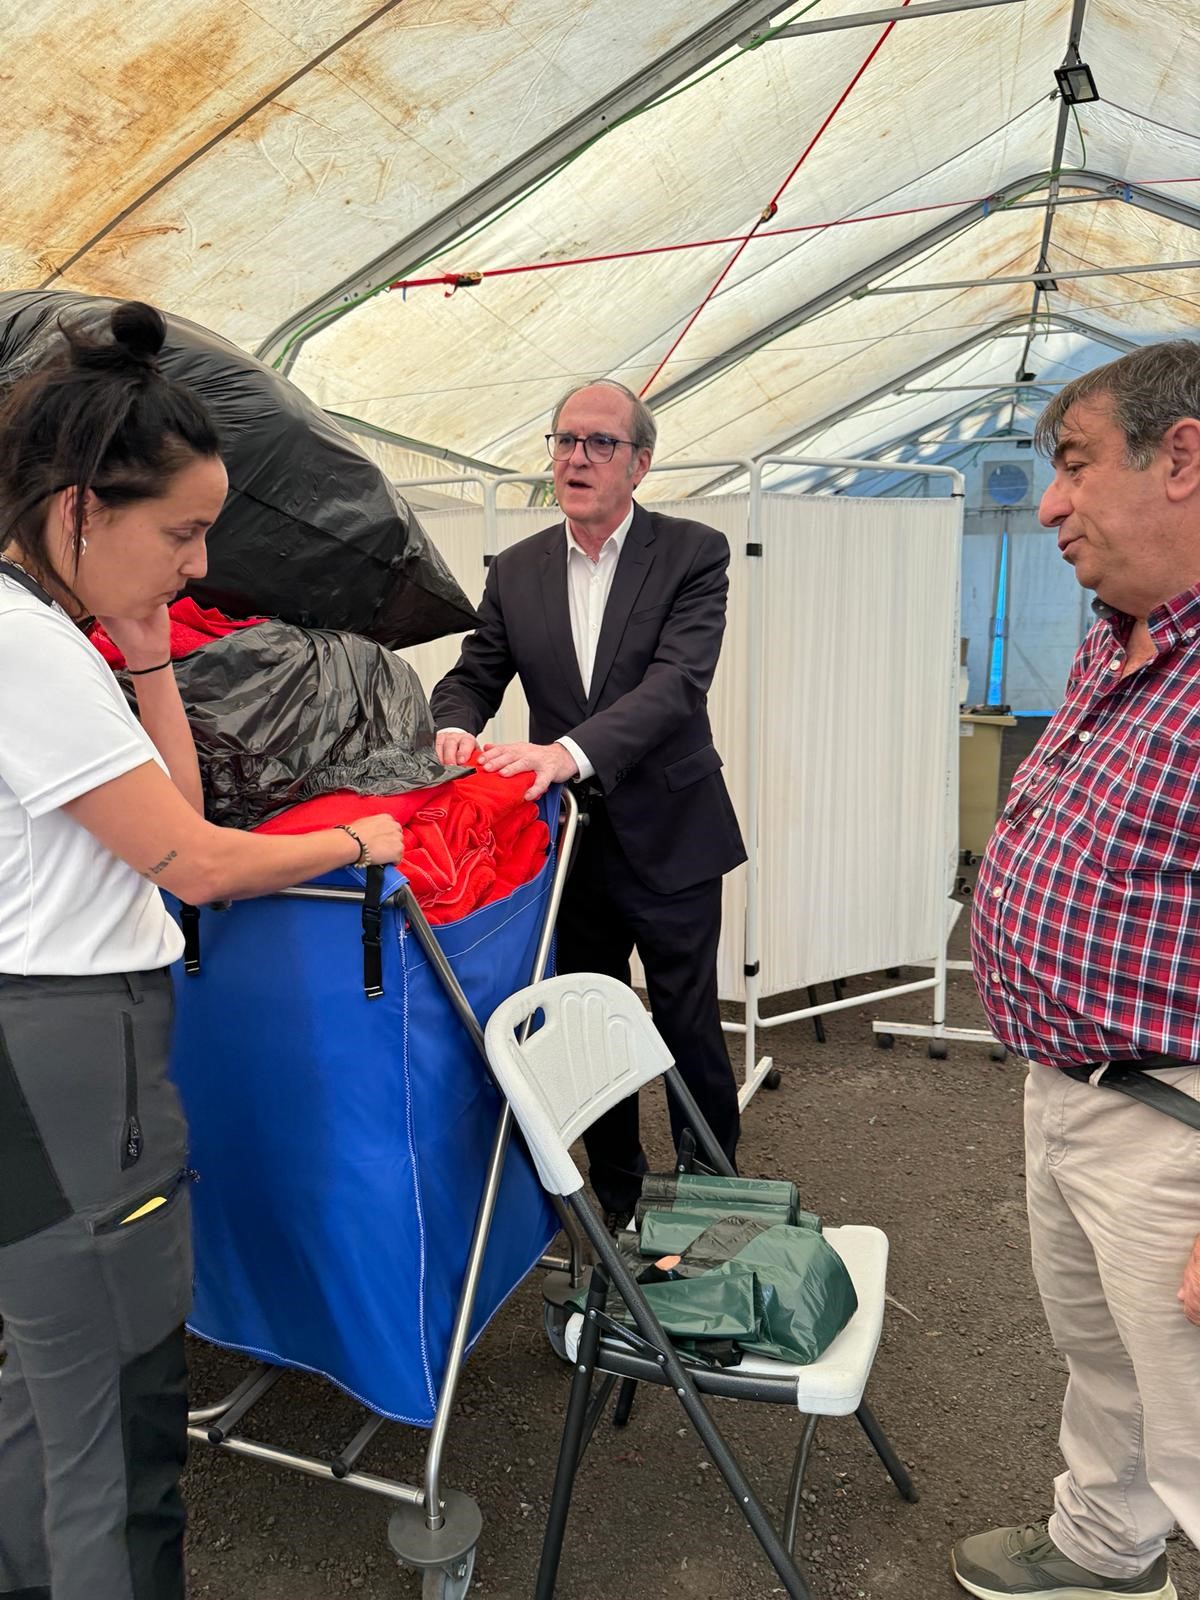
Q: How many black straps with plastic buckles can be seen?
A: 2